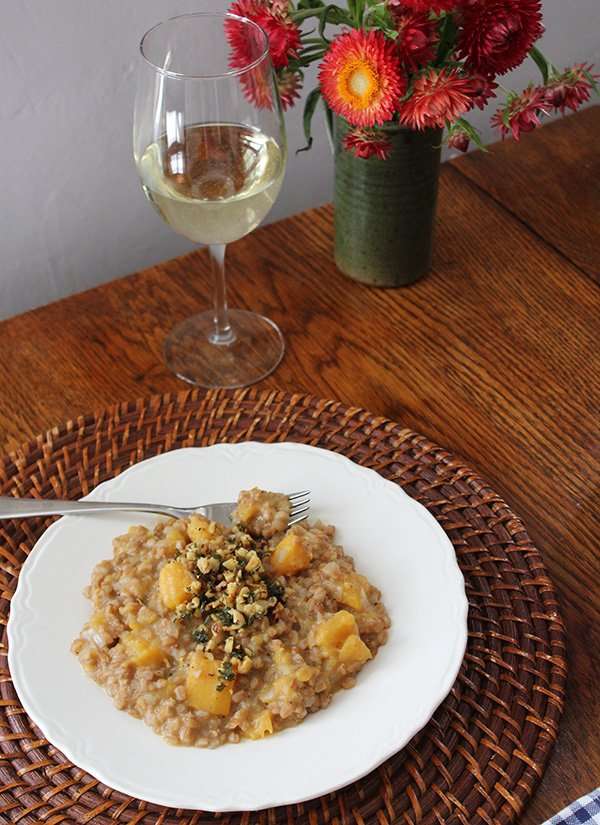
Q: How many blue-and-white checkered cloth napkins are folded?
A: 1